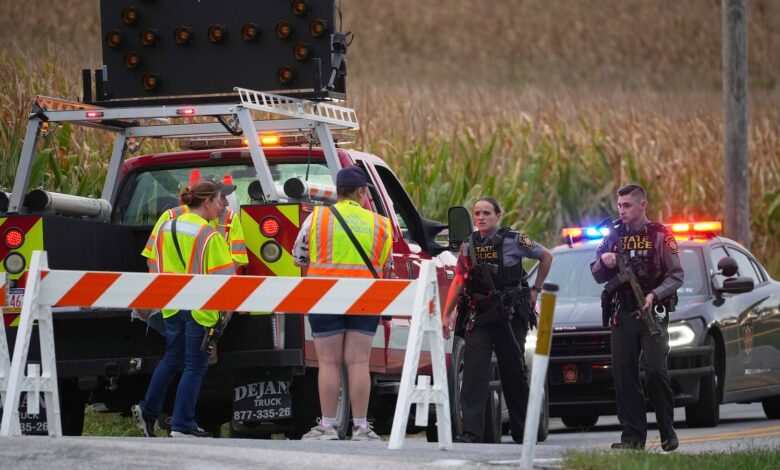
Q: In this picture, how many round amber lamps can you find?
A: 13